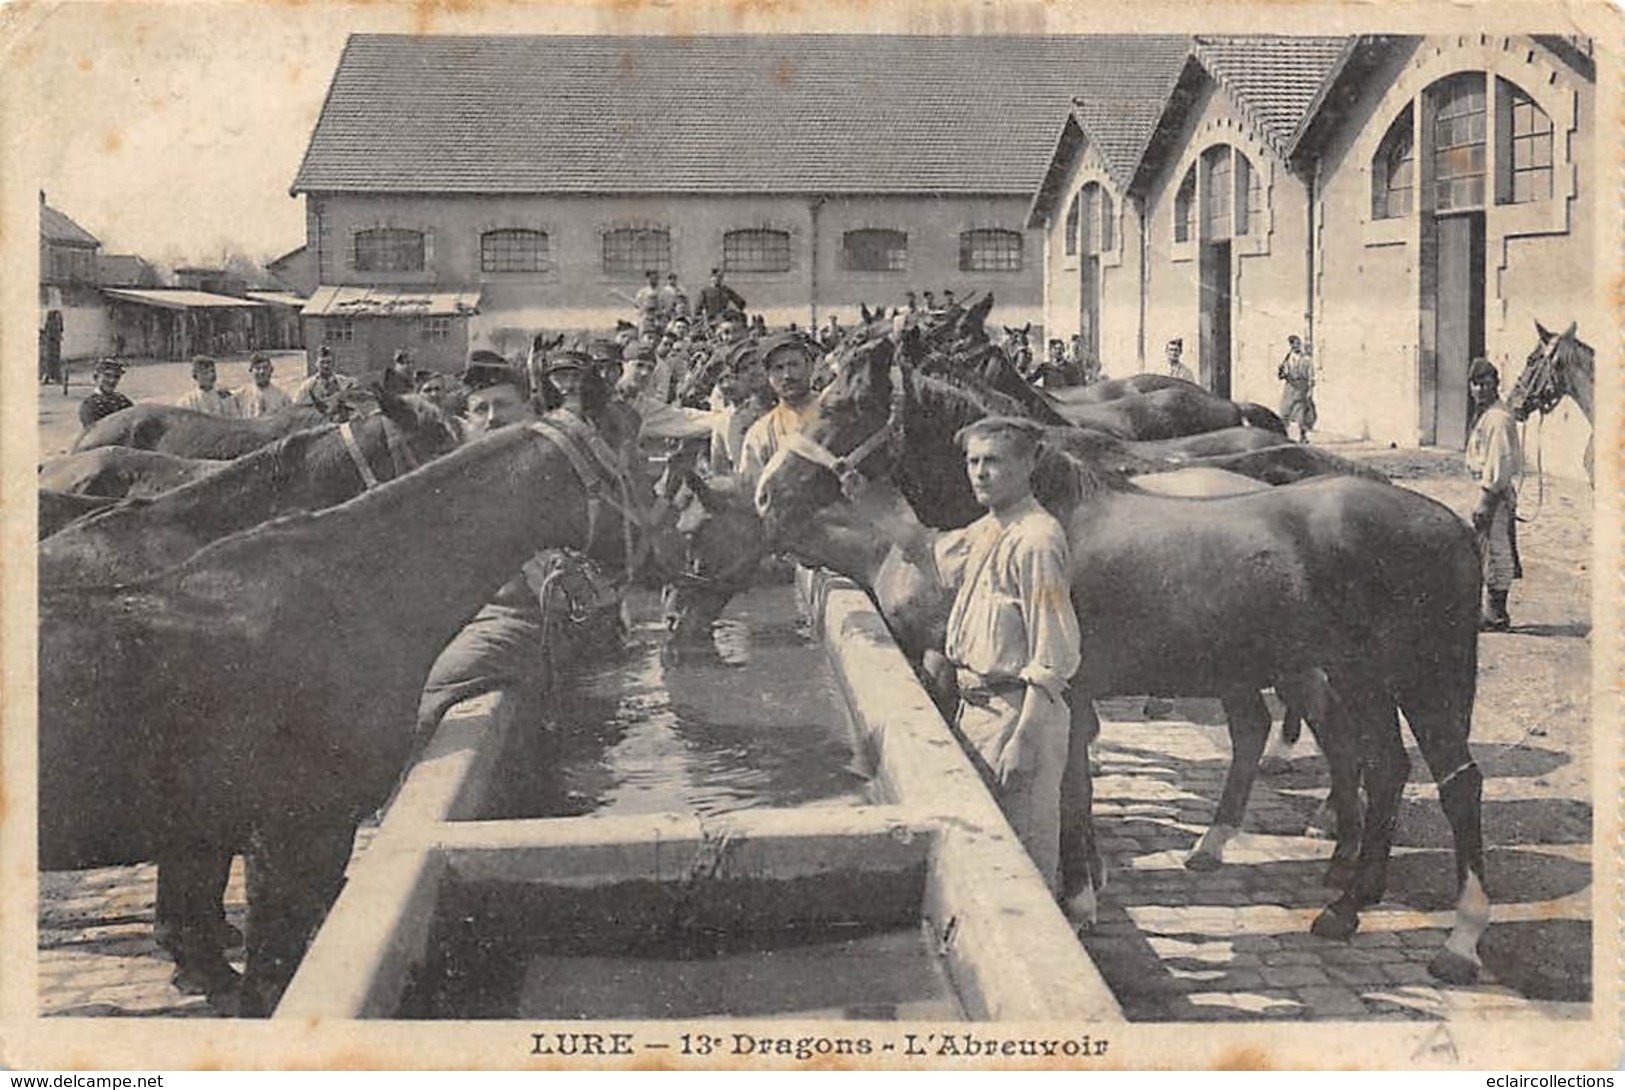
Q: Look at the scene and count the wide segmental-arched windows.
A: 6